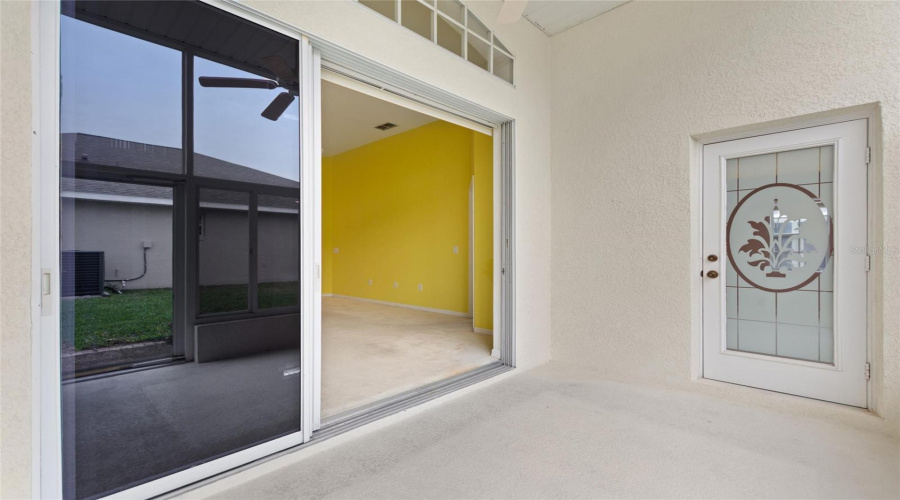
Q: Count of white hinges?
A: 3